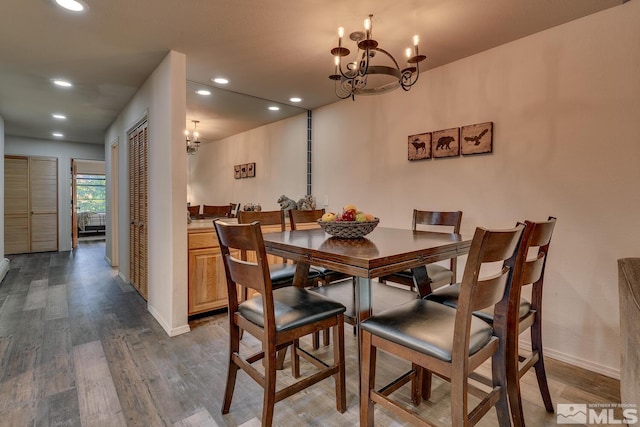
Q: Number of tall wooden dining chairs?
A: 6